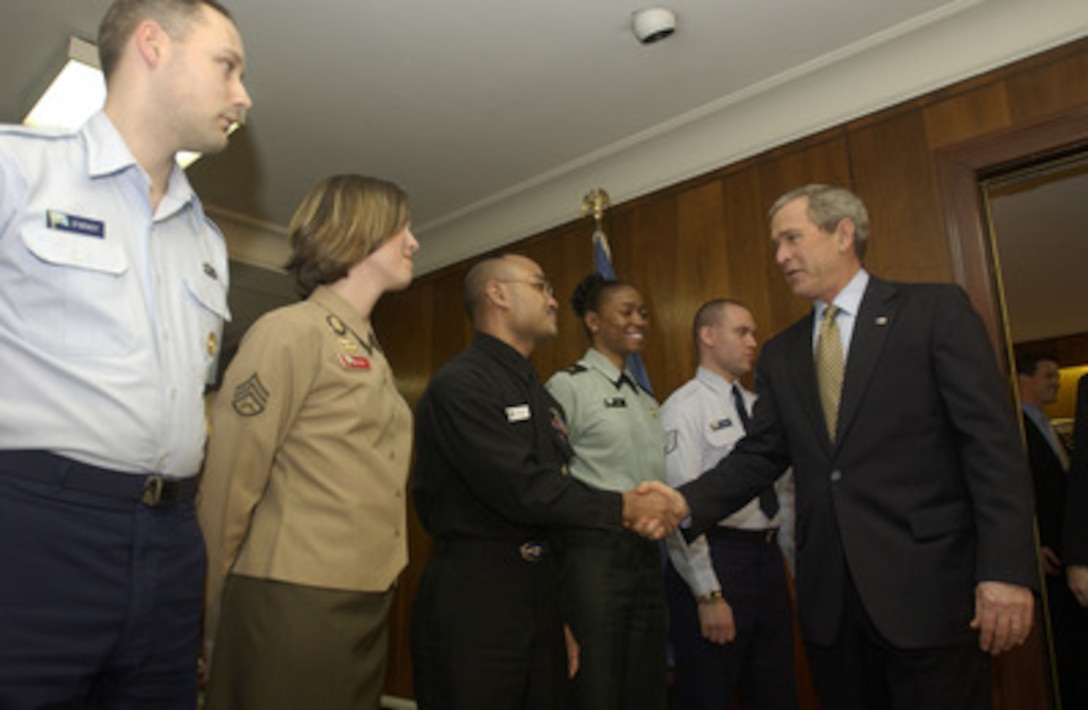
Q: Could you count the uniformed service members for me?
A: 5